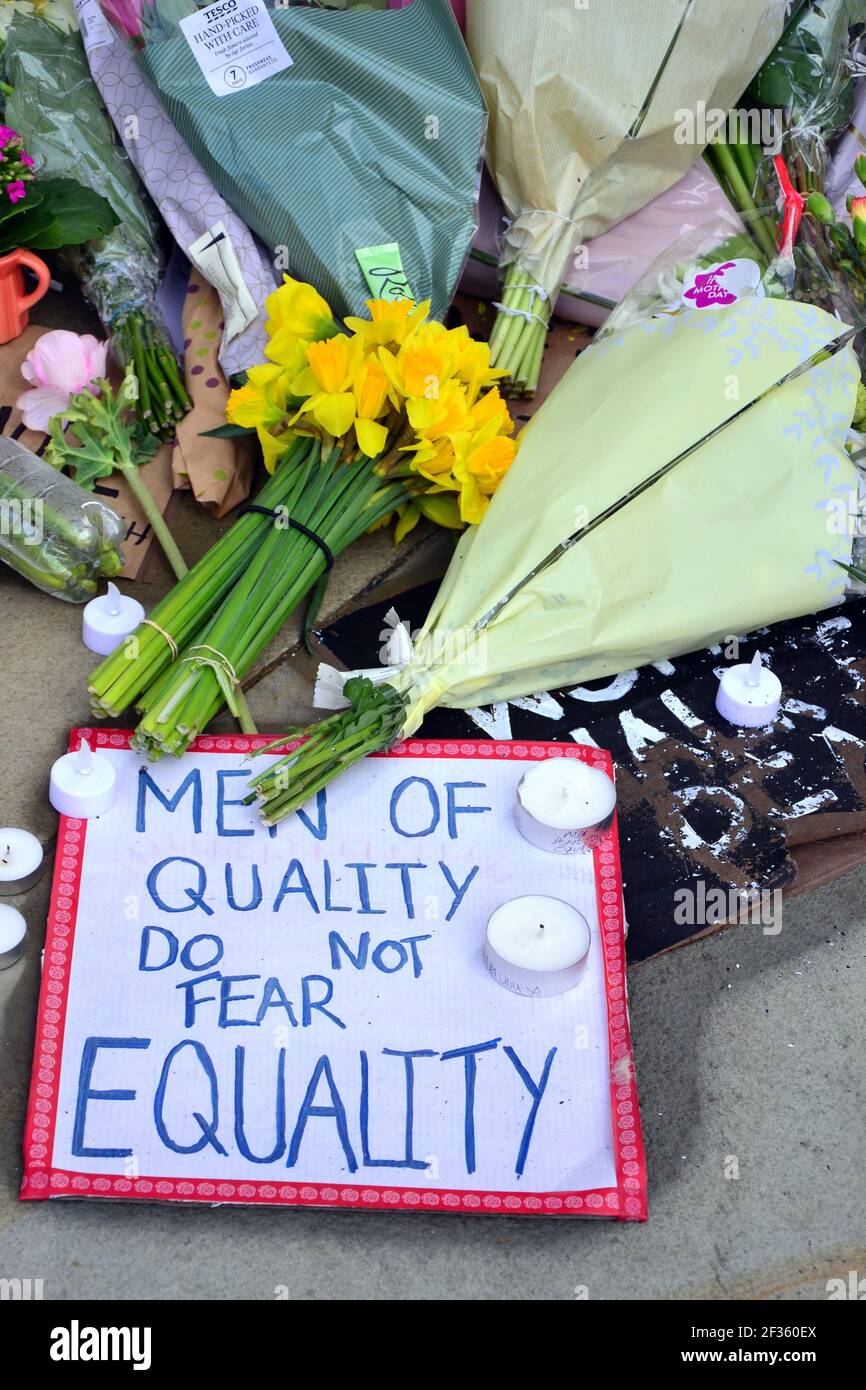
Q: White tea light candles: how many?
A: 7